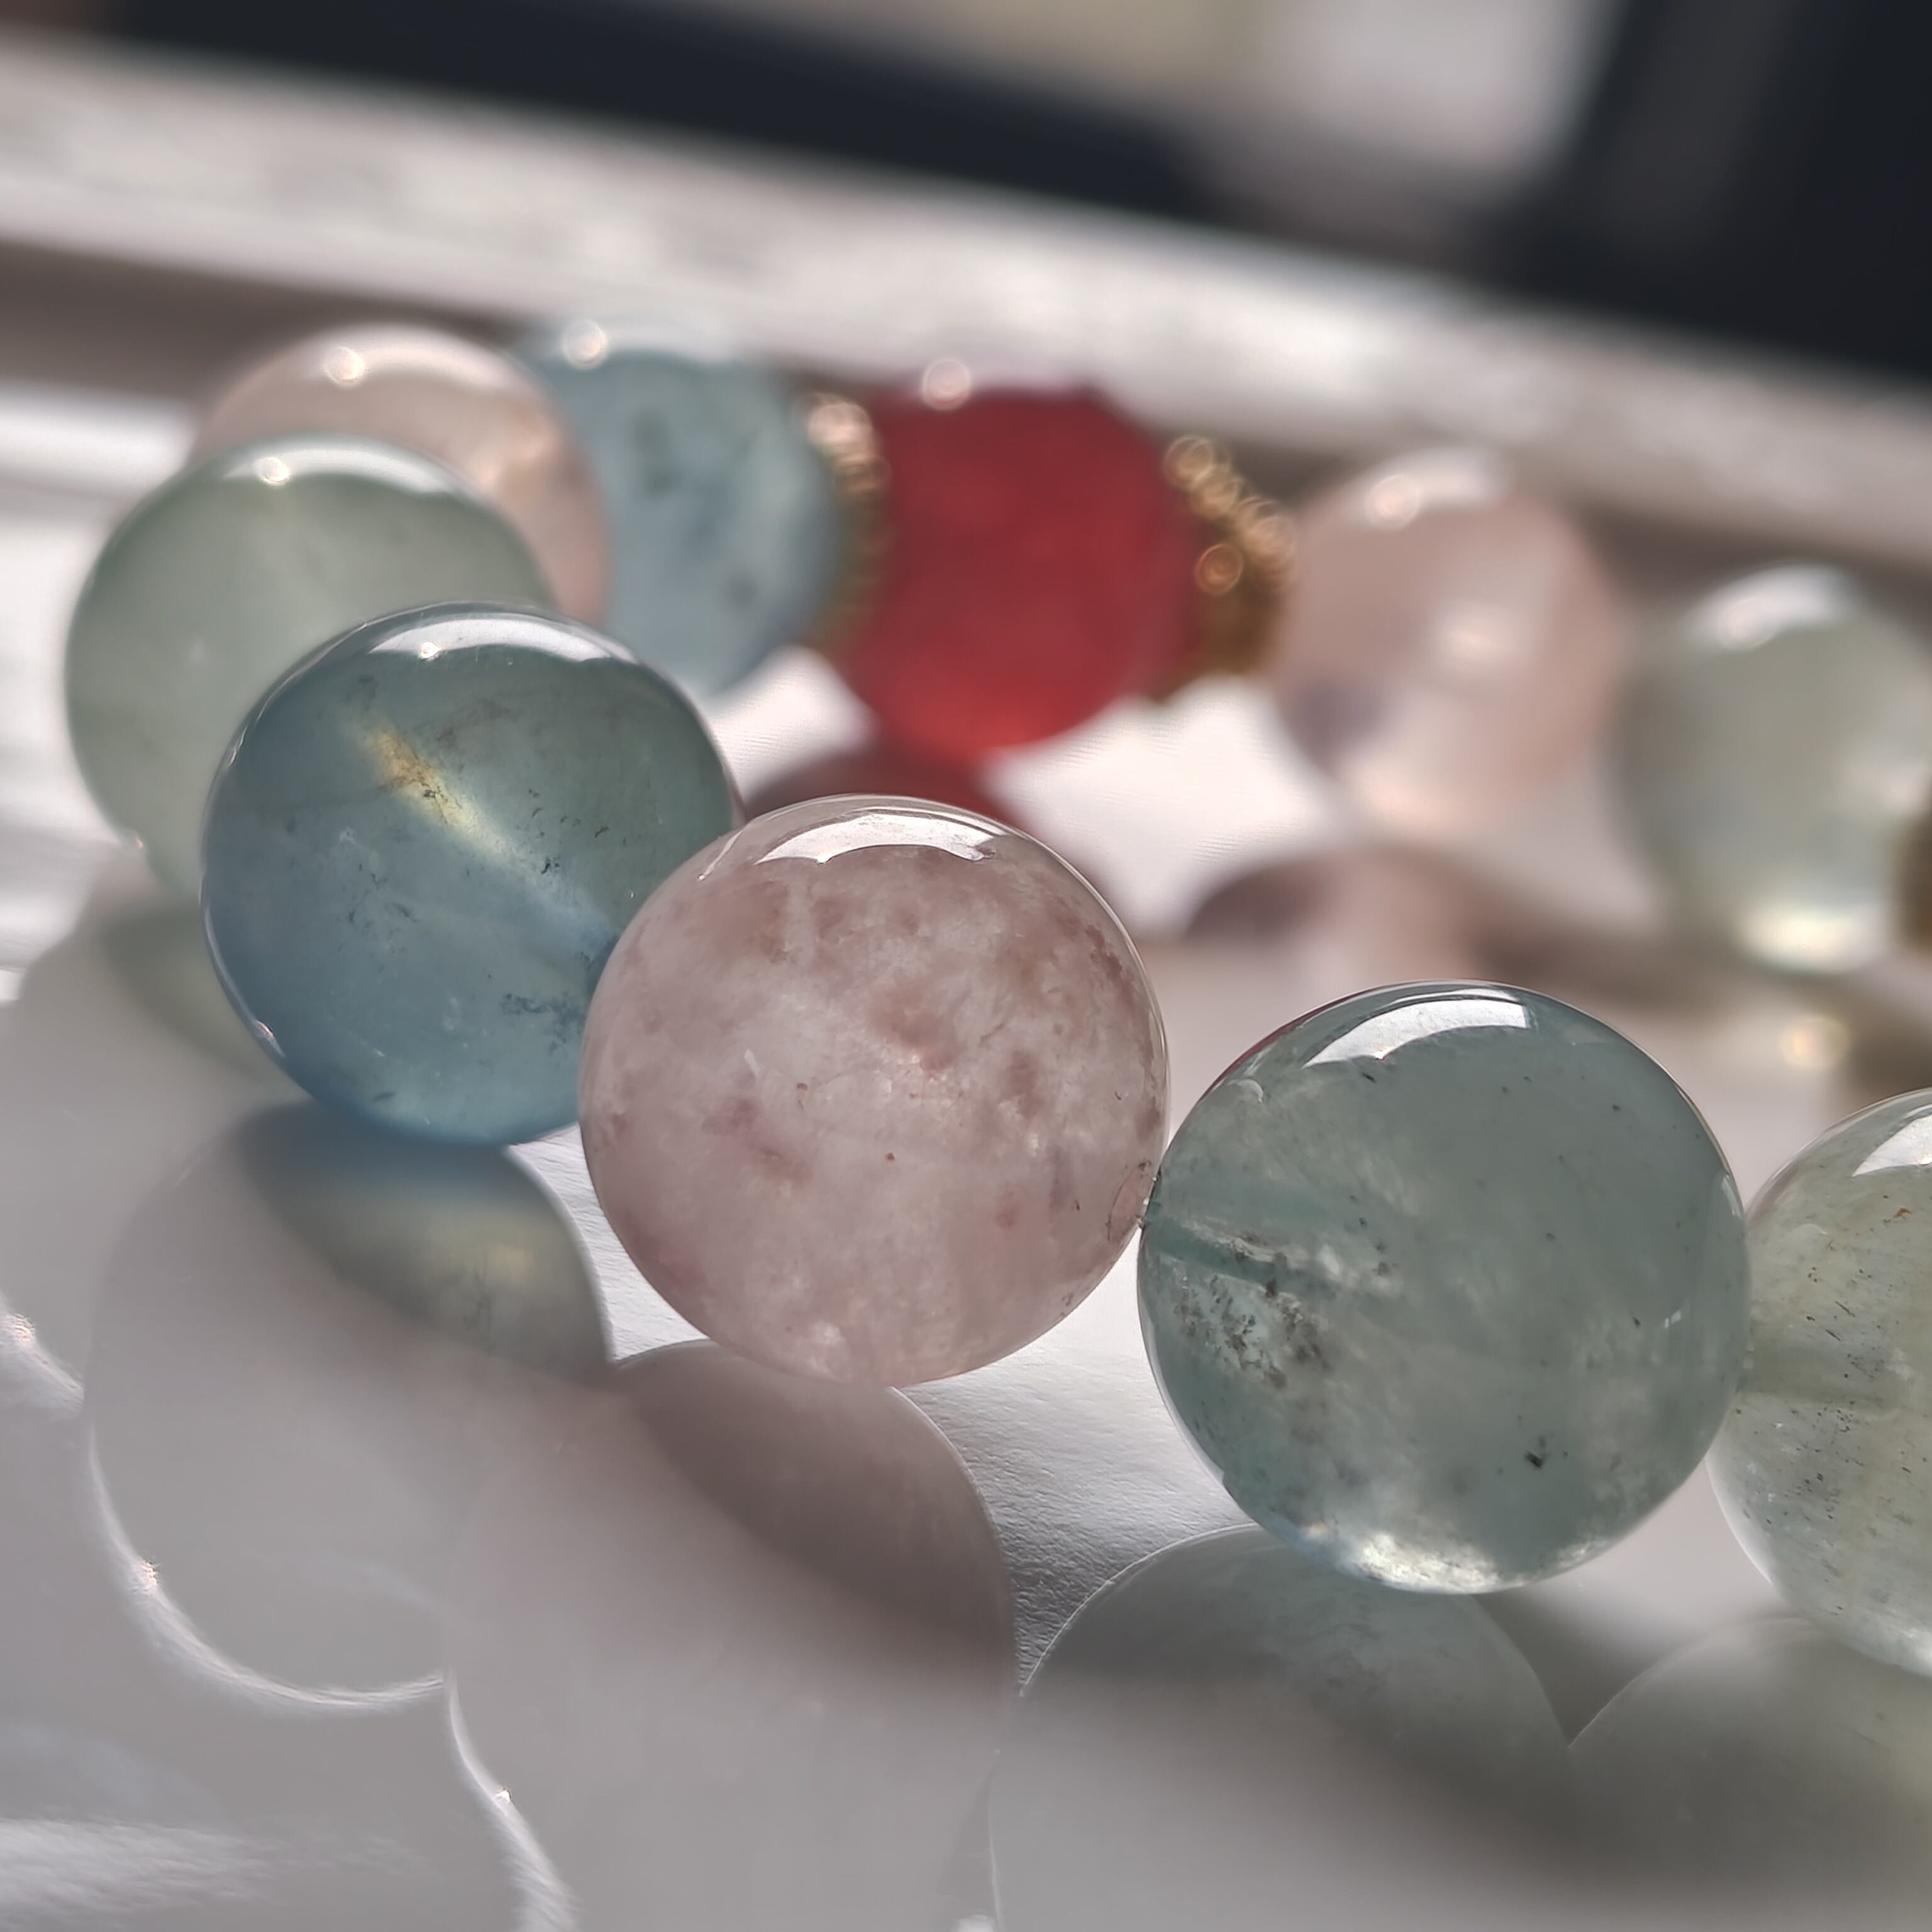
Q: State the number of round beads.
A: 10